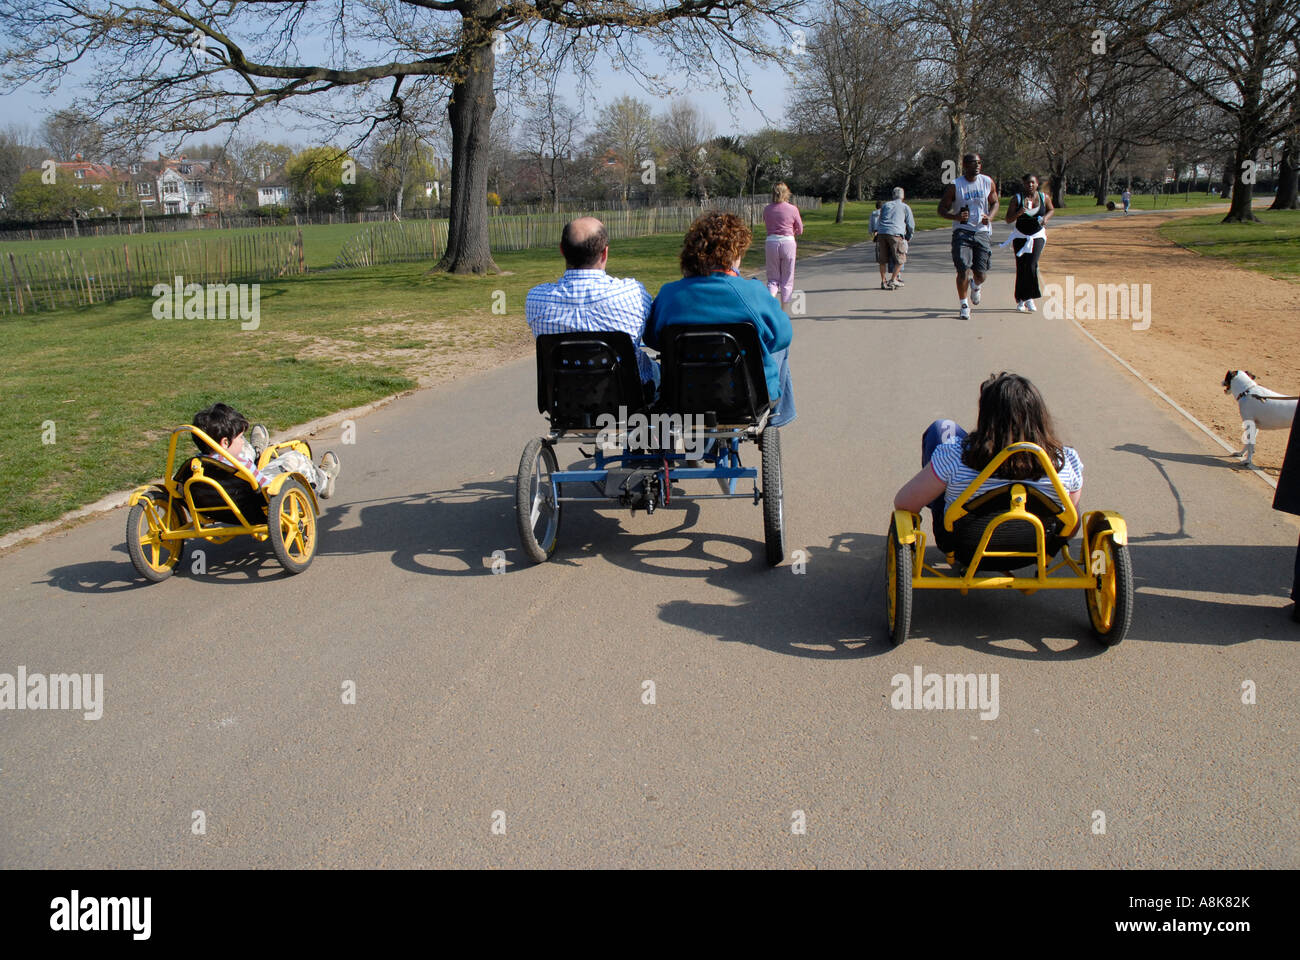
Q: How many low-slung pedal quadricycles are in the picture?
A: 2